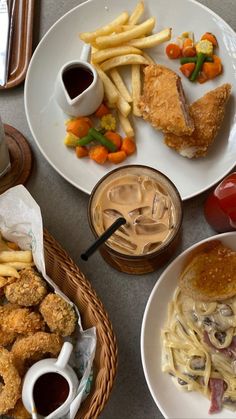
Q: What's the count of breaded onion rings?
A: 2